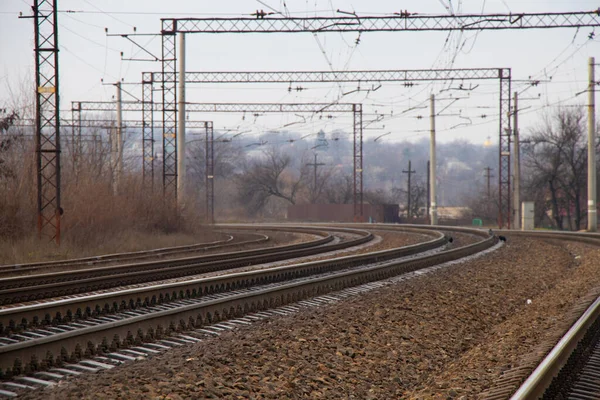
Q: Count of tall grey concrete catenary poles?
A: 5